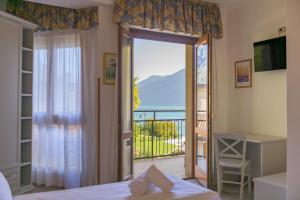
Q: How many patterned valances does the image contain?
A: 2